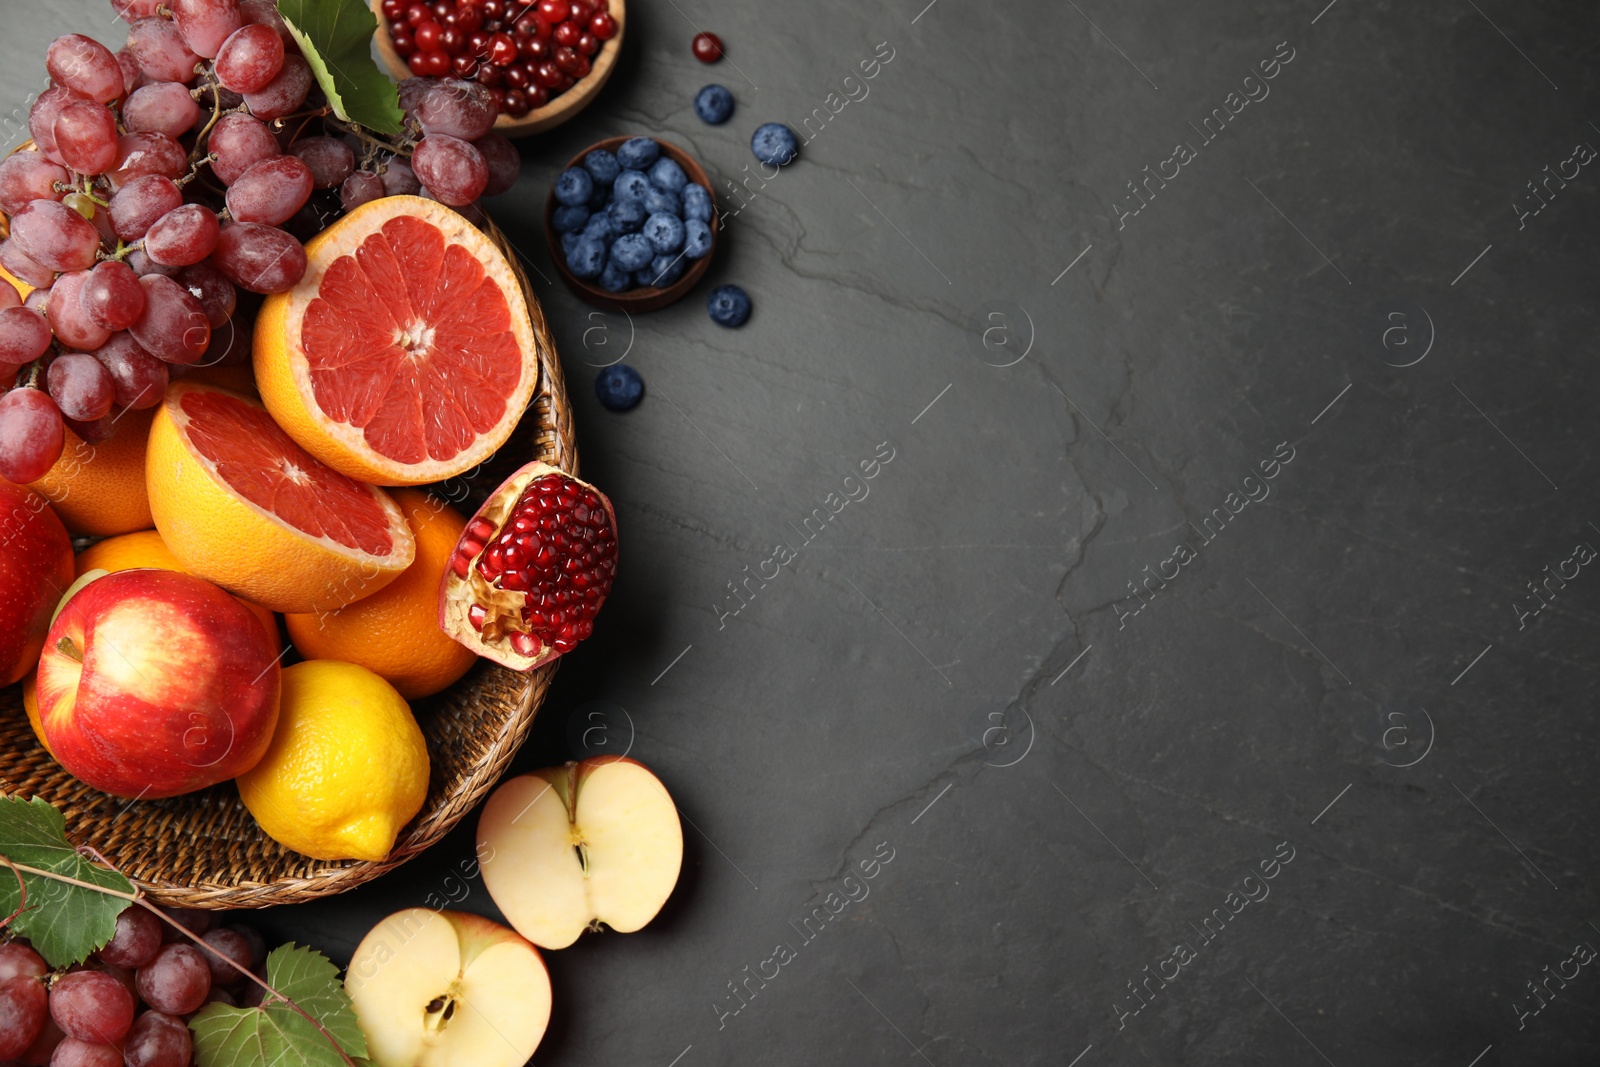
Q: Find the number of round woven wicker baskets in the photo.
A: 1